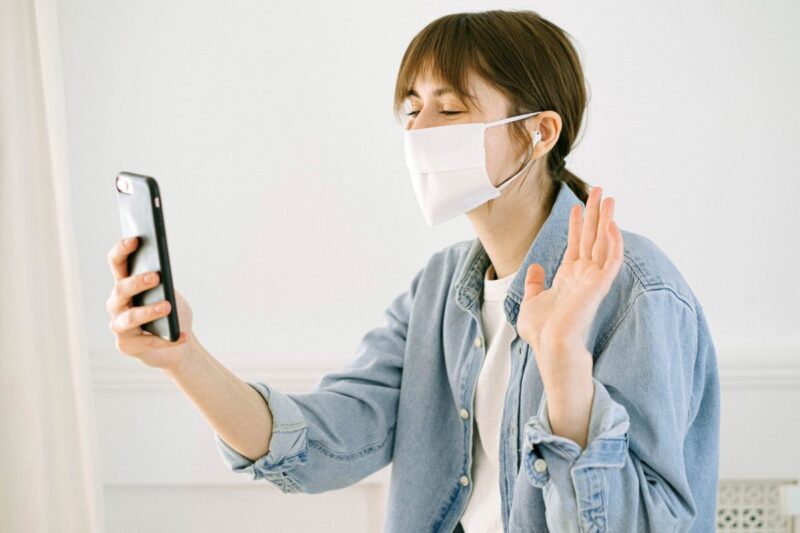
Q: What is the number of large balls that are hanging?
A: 0